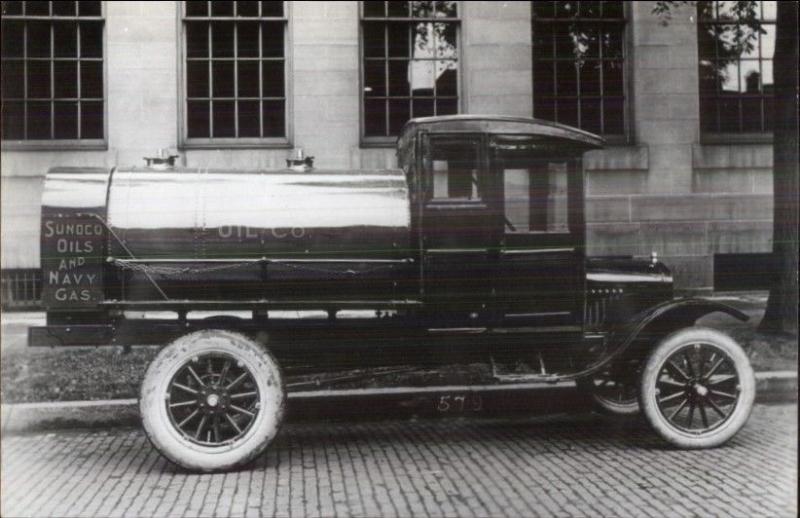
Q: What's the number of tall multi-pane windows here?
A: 5